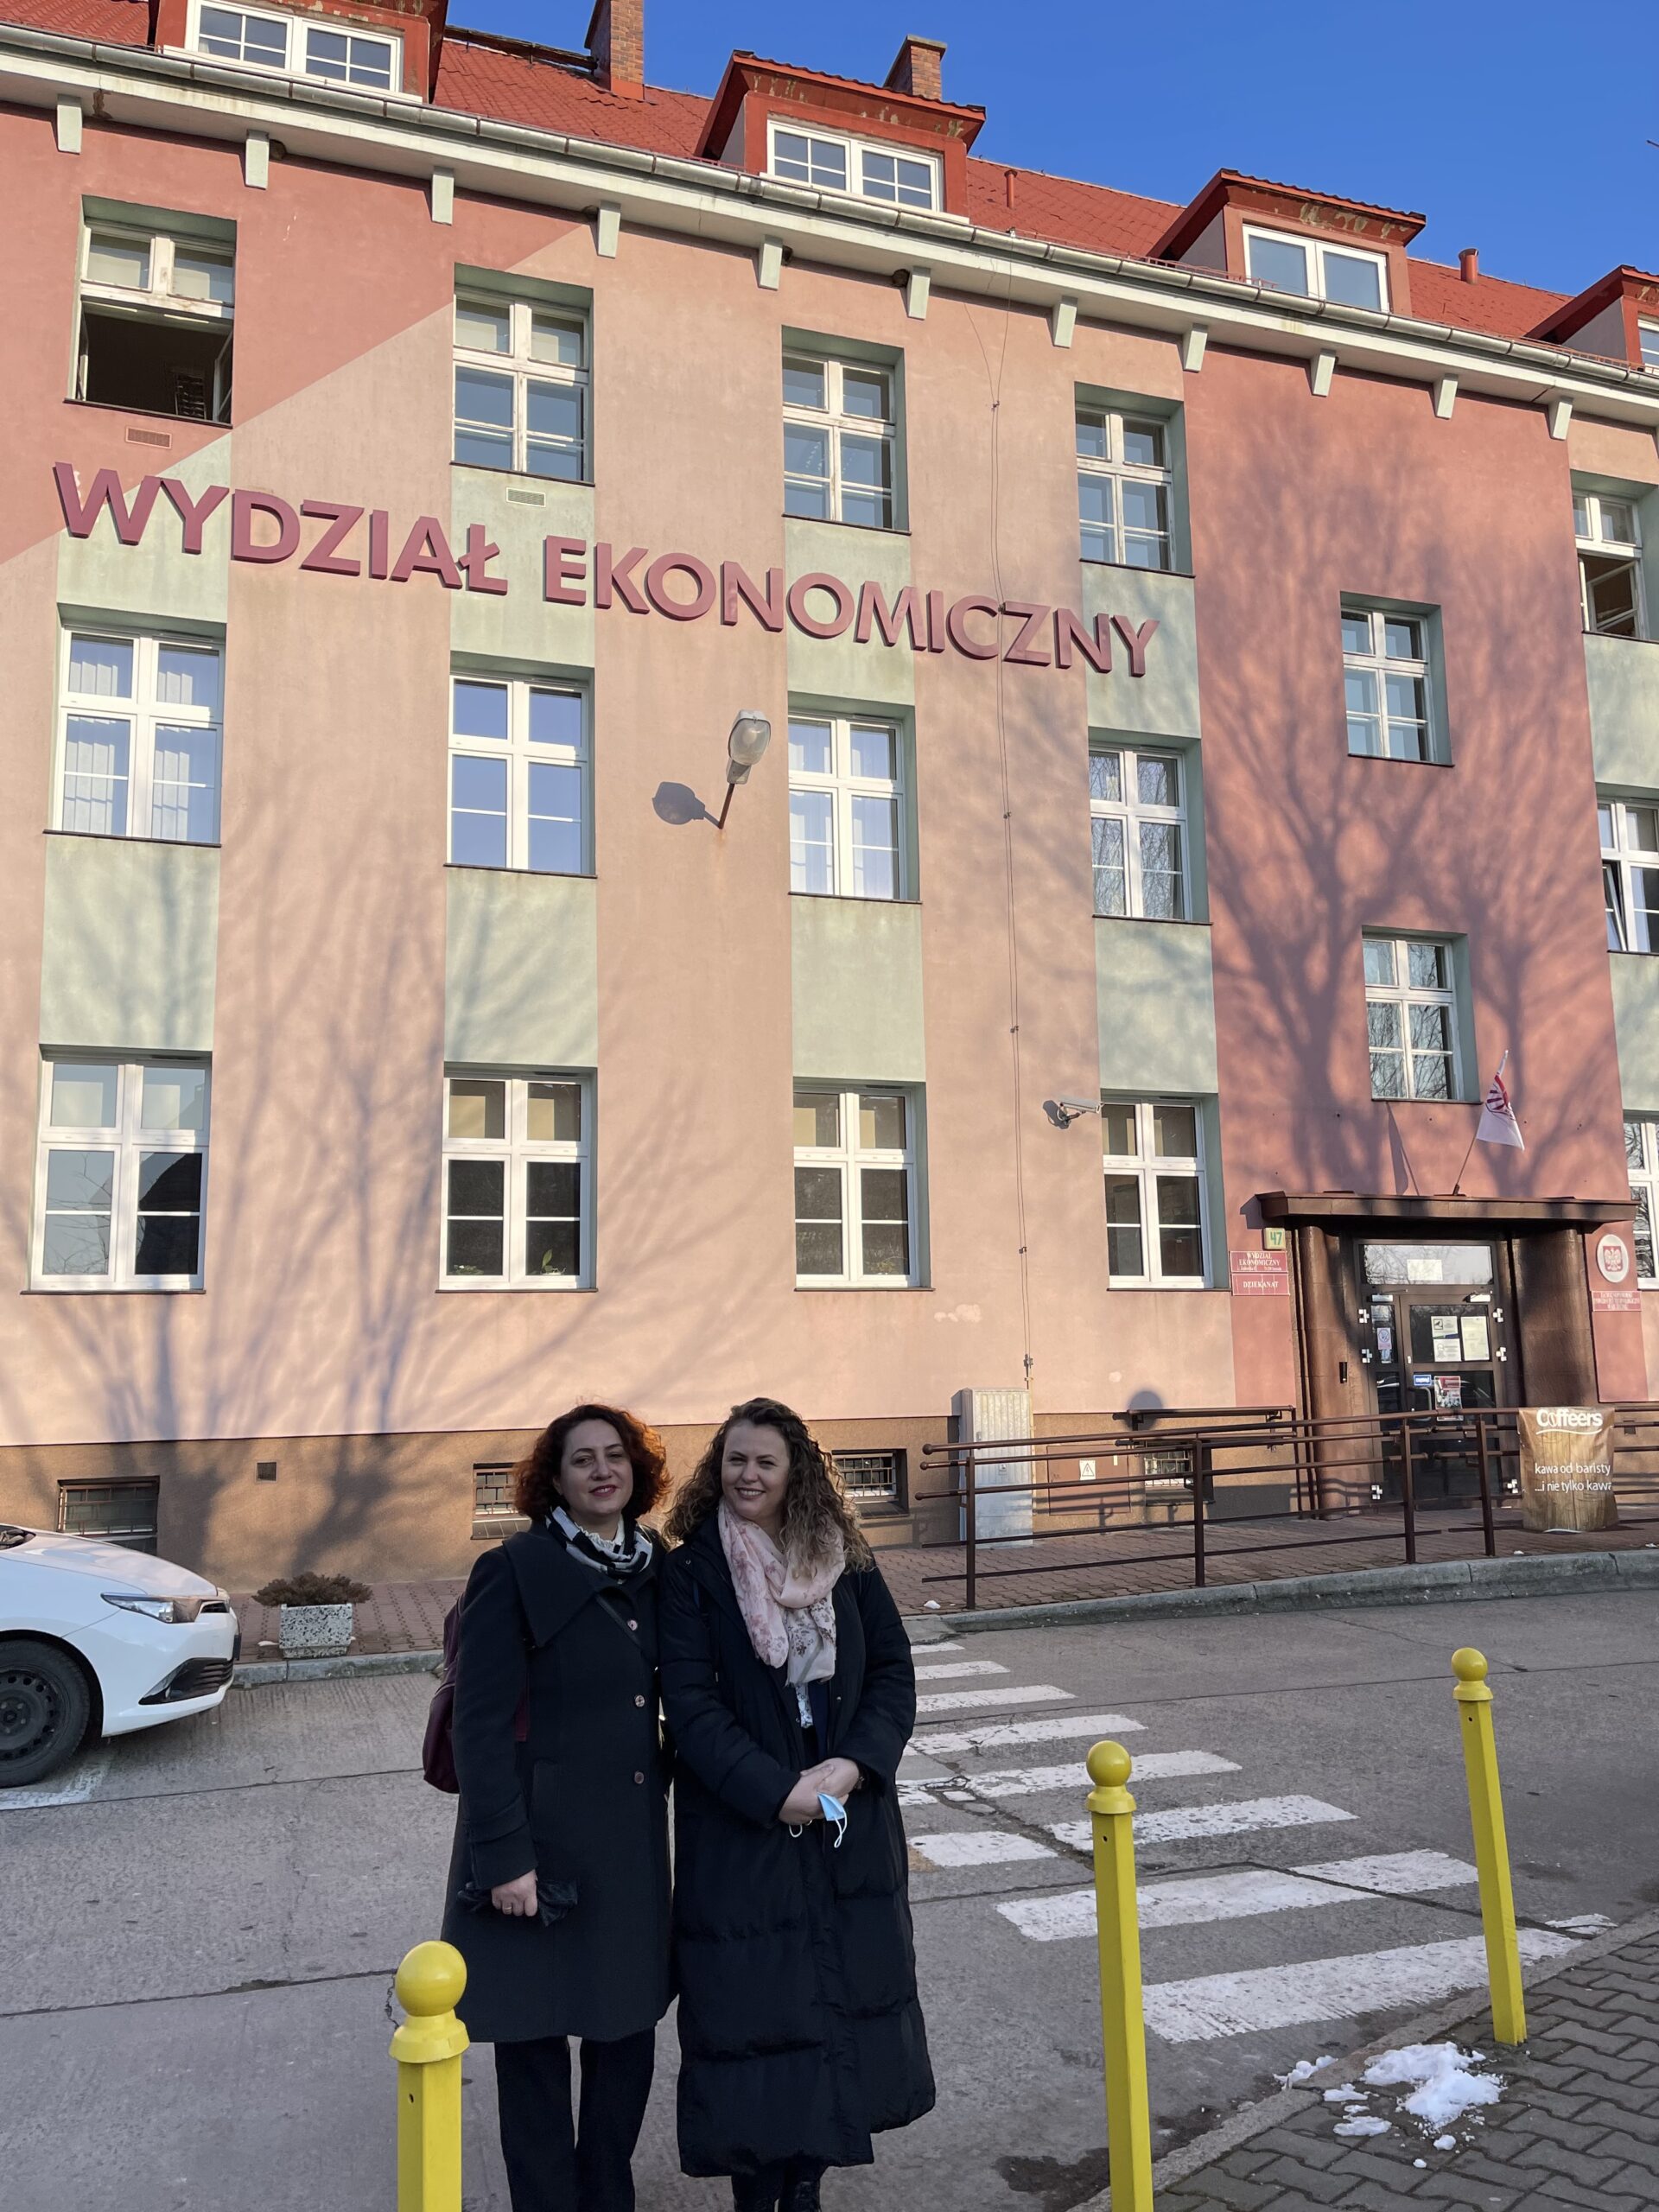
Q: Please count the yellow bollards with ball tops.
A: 3